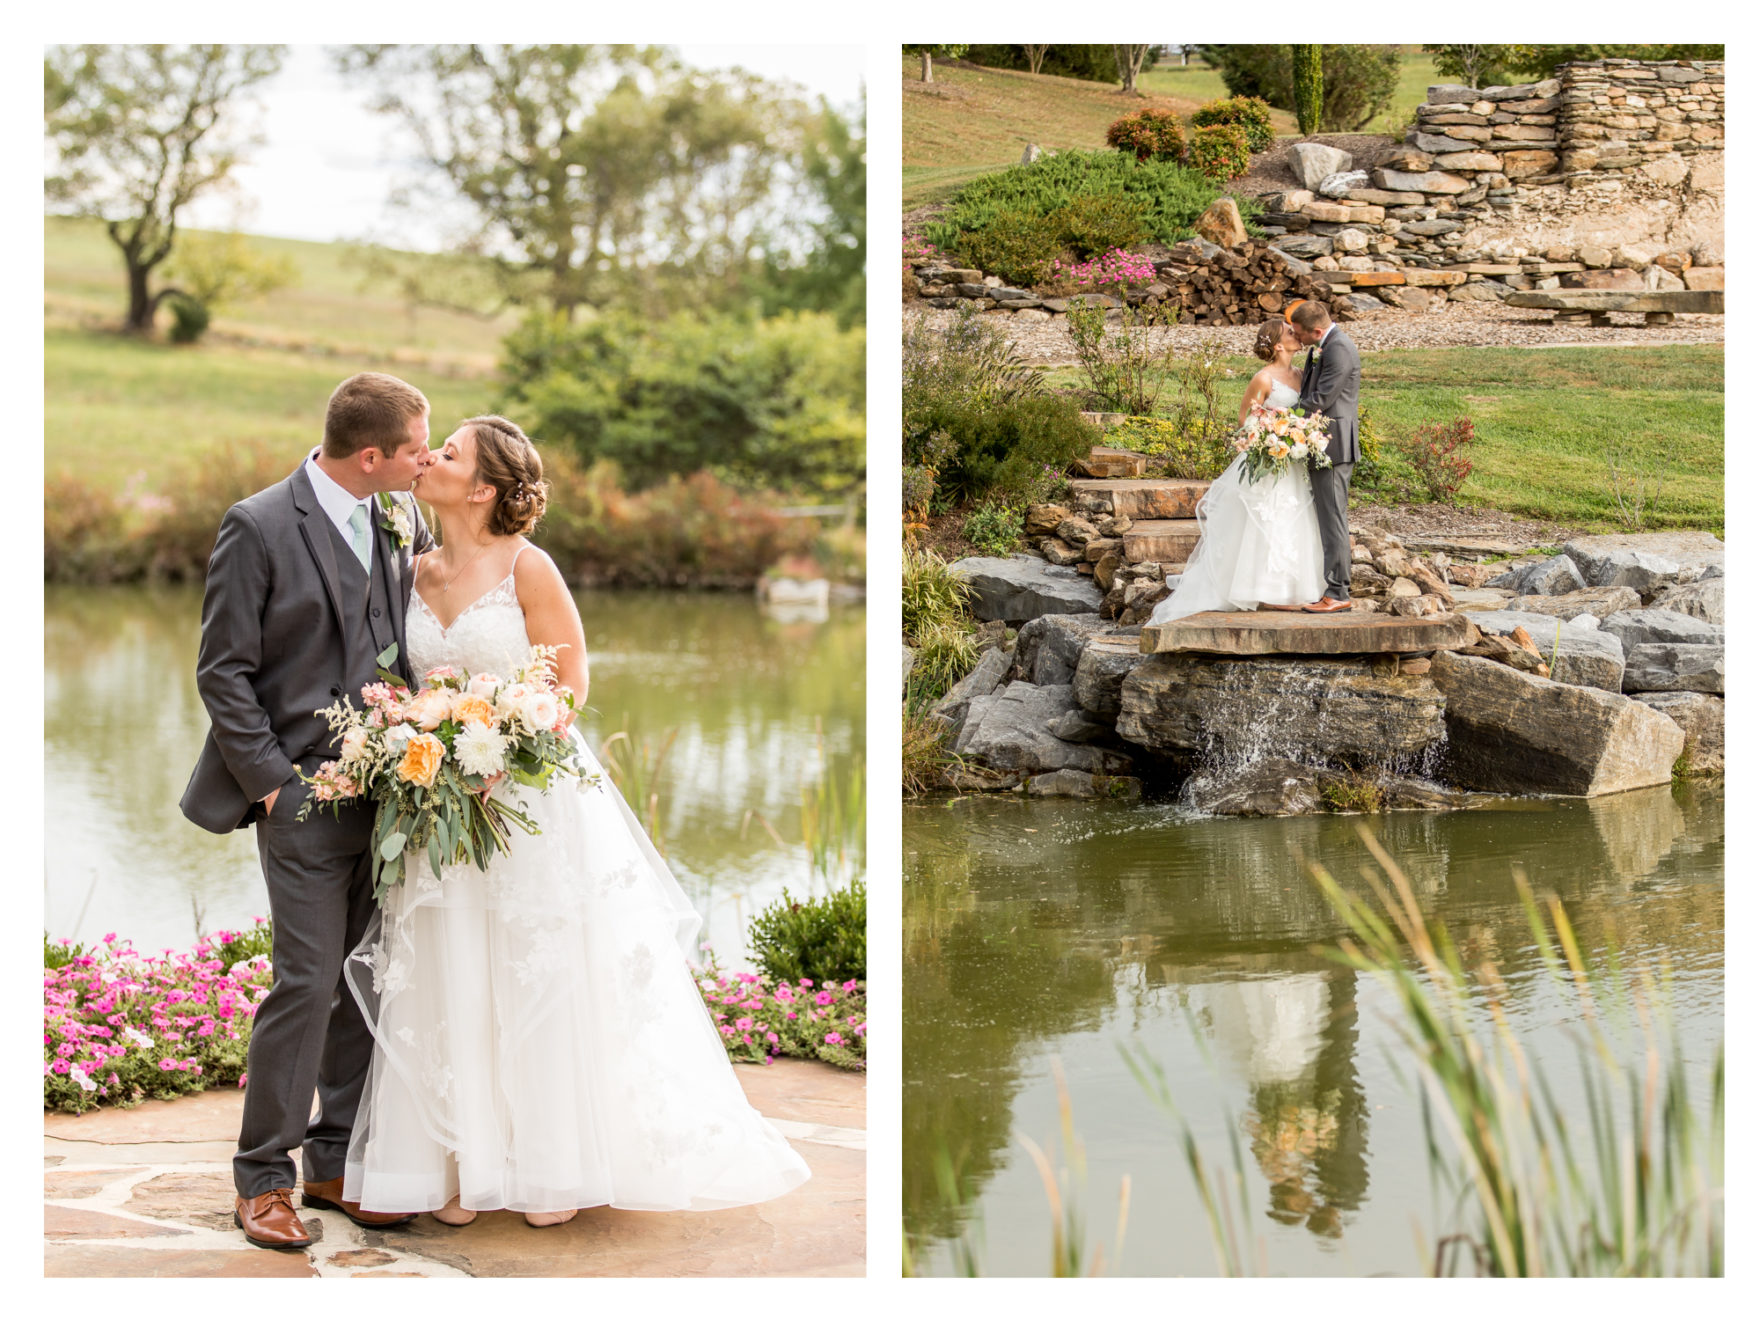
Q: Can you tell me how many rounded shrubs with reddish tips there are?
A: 3